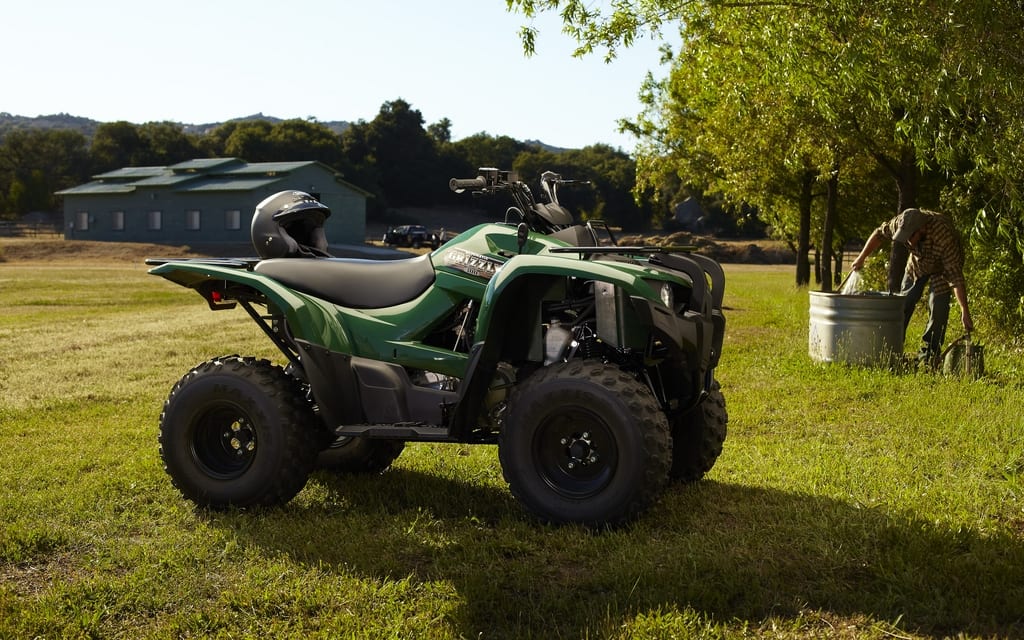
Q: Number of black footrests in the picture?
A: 1